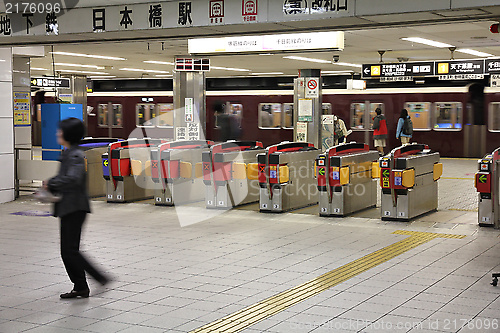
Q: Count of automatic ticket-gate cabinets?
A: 8